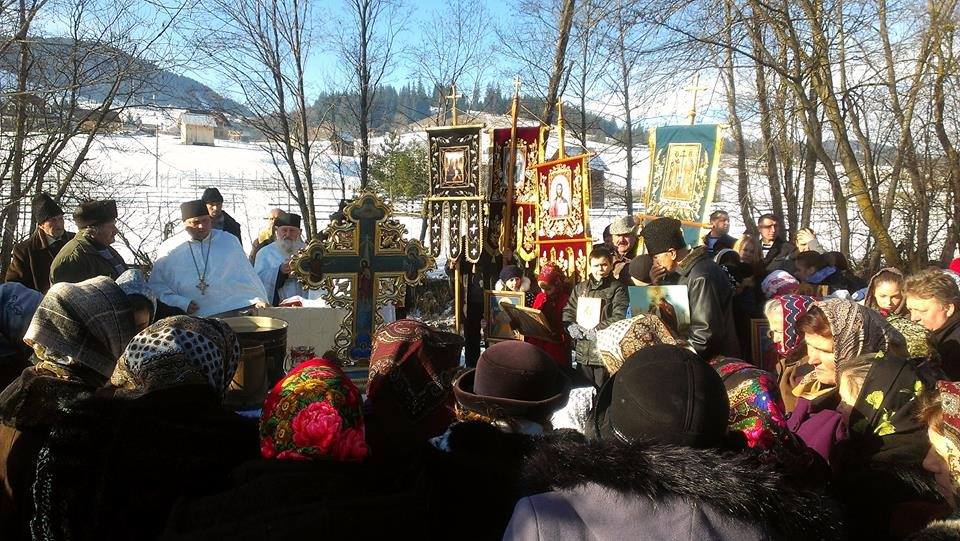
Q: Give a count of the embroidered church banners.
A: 4